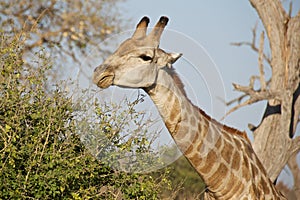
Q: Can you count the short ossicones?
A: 2